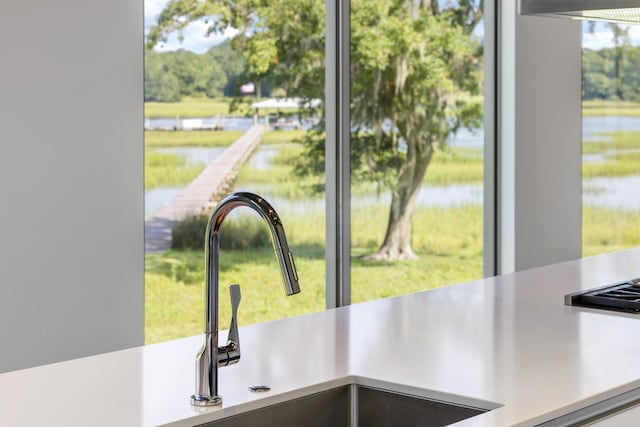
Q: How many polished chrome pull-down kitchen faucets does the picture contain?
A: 1